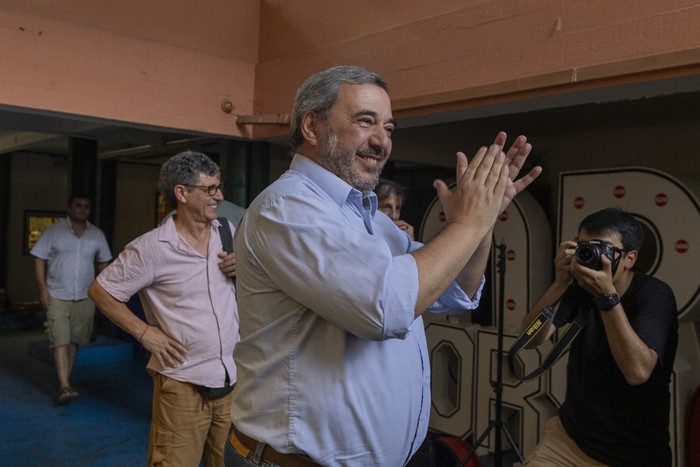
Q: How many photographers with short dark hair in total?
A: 1